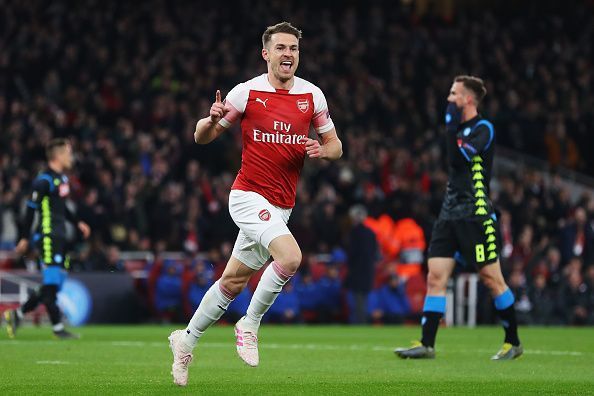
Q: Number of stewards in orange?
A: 2